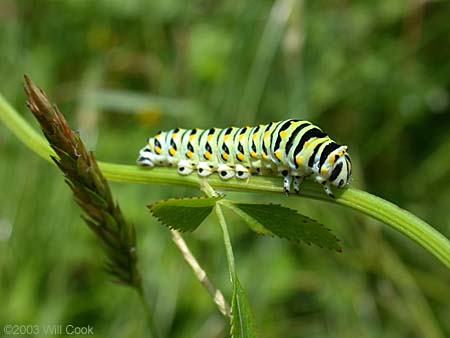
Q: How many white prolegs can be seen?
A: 4